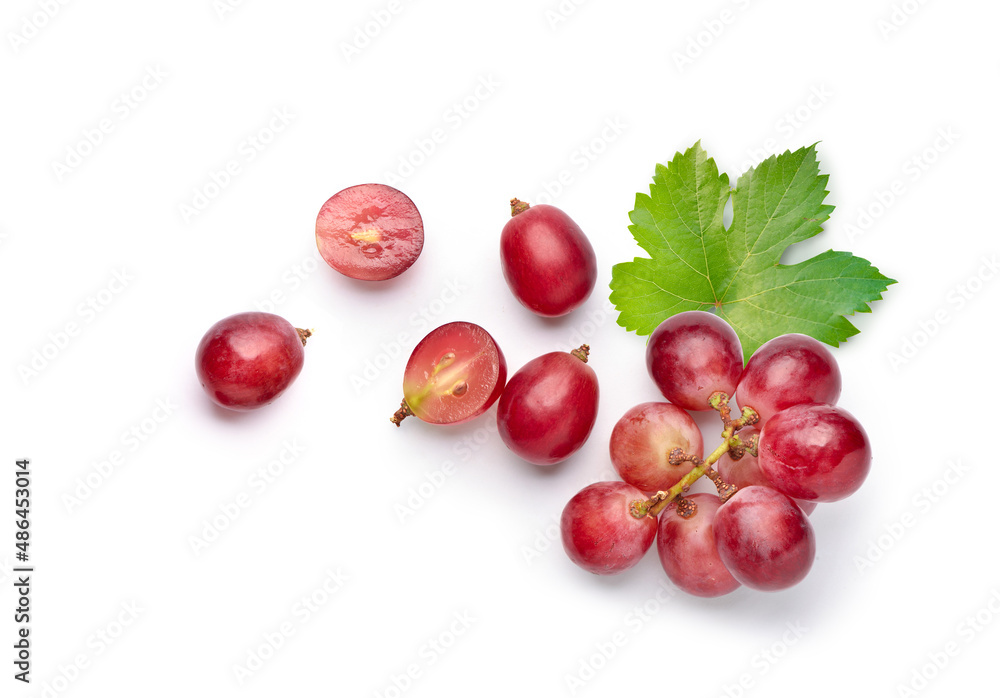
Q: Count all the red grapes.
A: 13